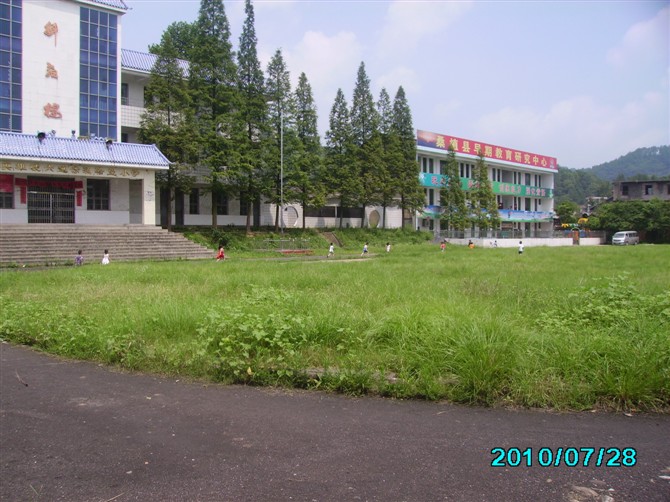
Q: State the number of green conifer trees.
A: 11